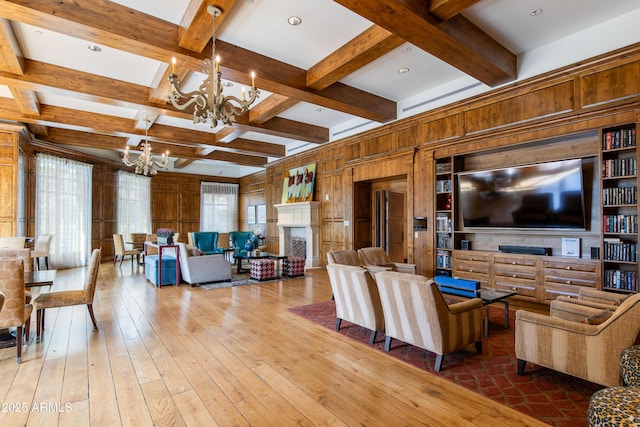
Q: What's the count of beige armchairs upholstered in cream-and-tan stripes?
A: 6